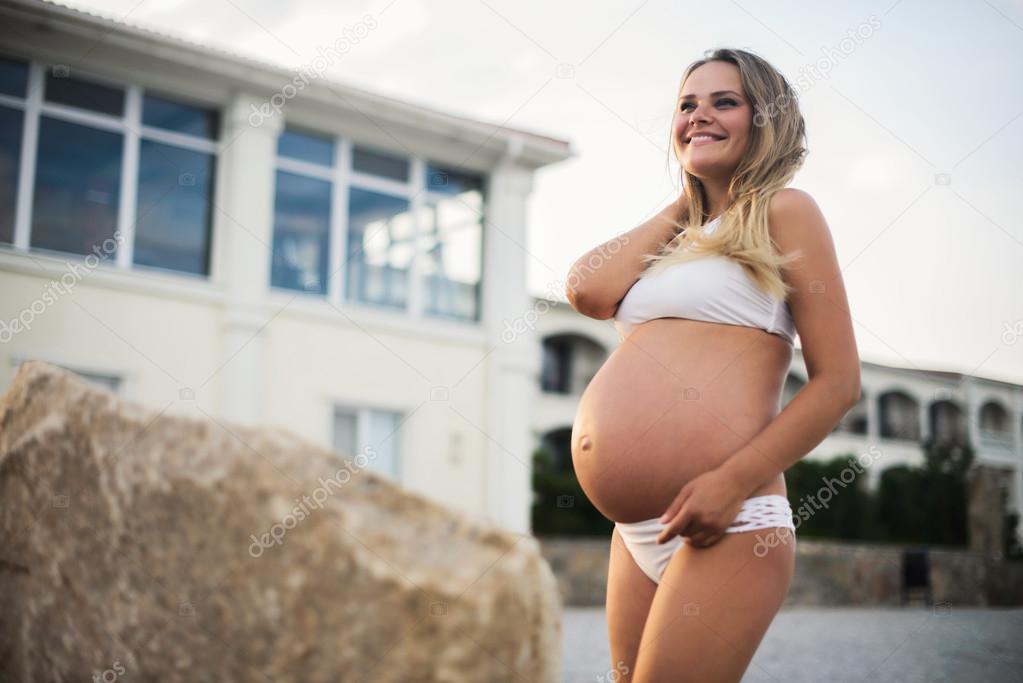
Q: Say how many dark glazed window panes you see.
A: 12